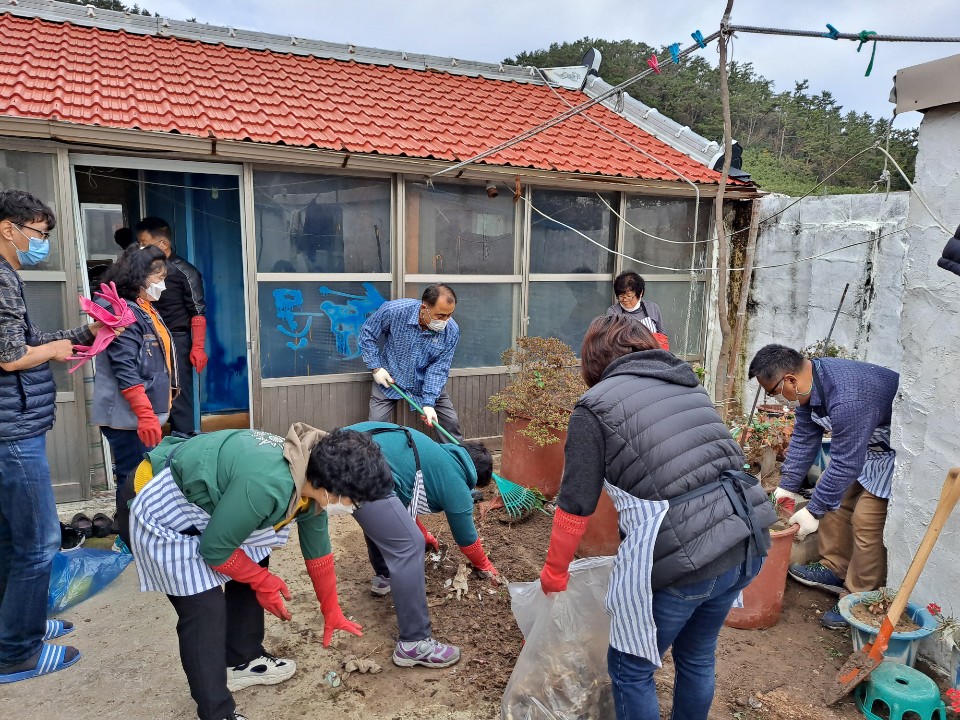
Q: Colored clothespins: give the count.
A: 4